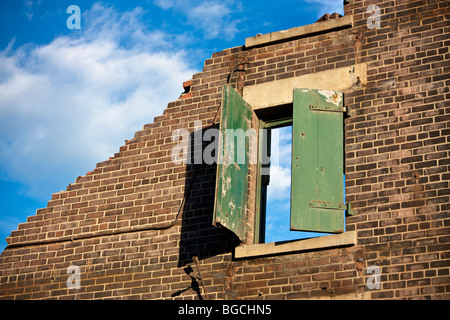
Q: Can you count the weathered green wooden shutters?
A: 2